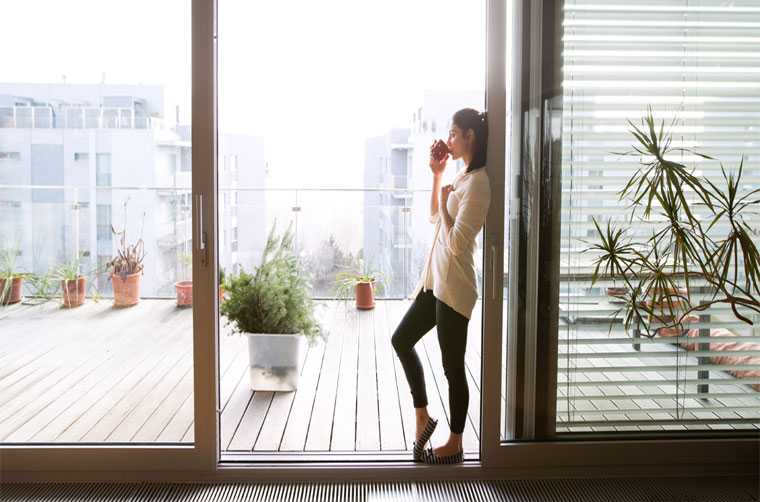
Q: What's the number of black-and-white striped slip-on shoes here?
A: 2